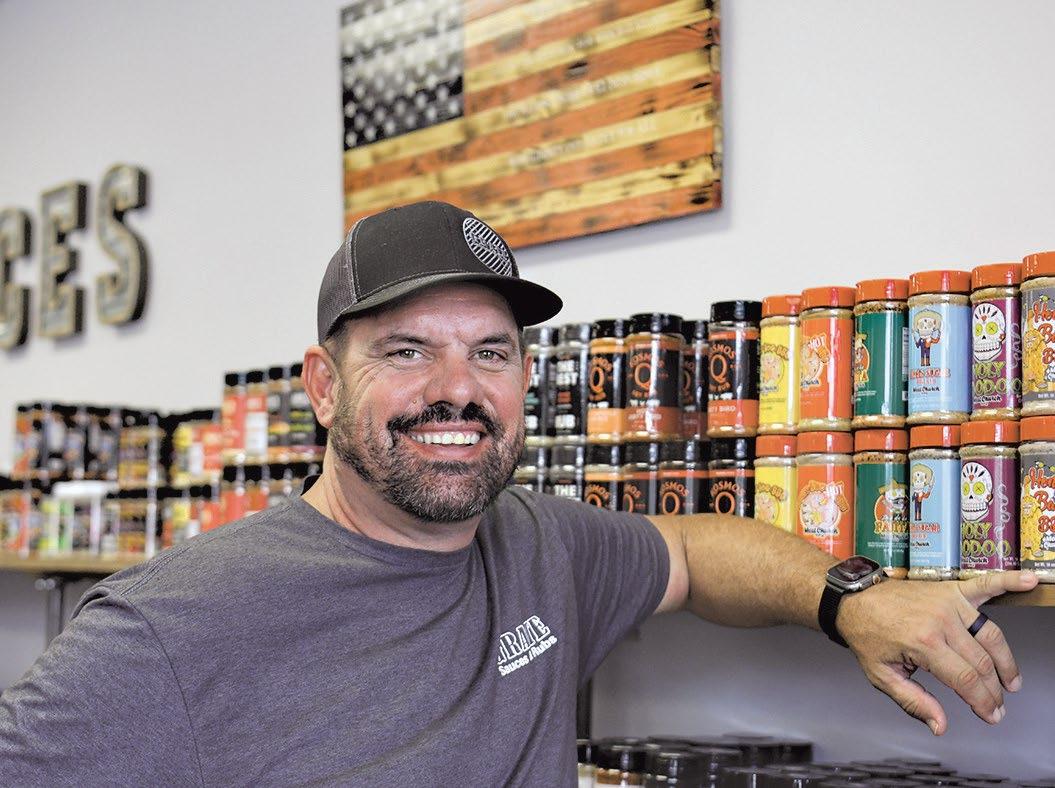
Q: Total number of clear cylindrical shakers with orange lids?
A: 12